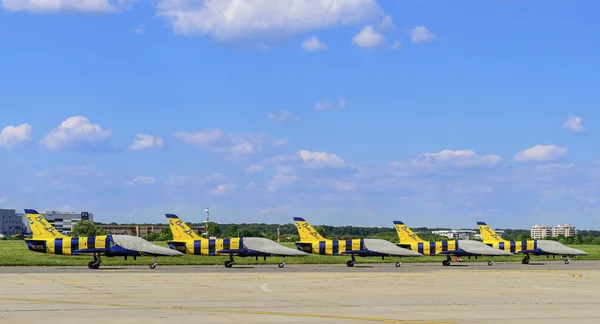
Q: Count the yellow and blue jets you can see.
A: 5